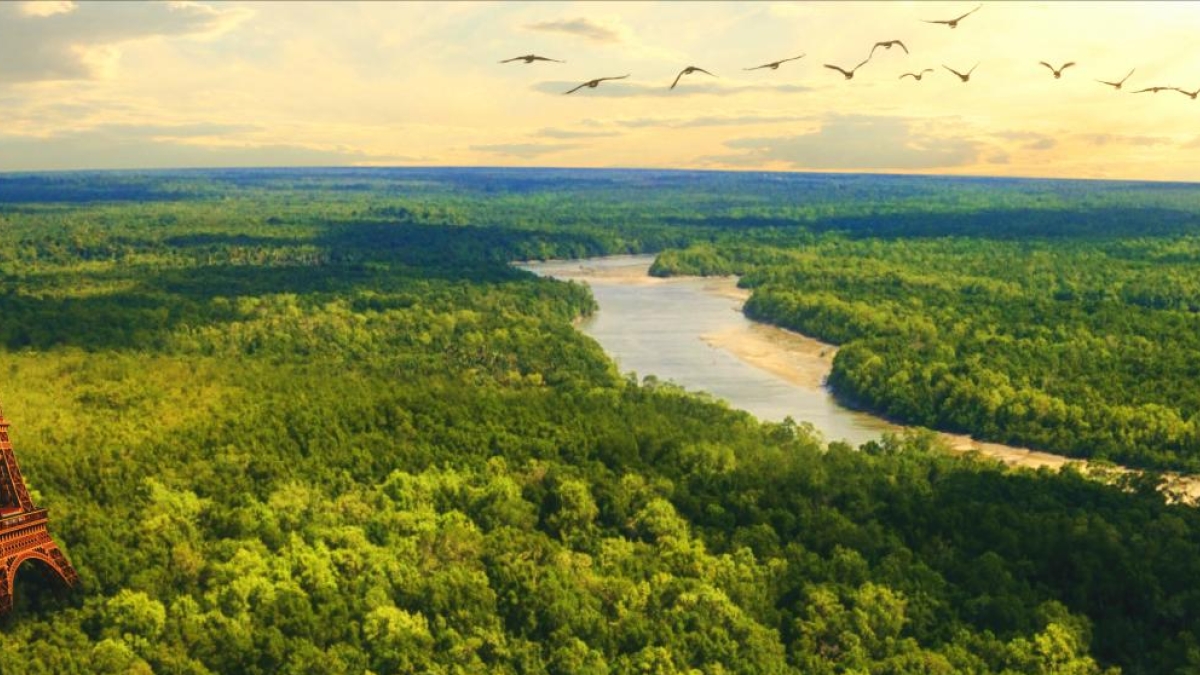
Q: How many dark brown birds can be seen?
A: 13